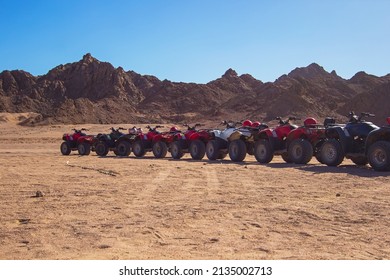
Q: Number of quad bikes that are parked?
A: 7